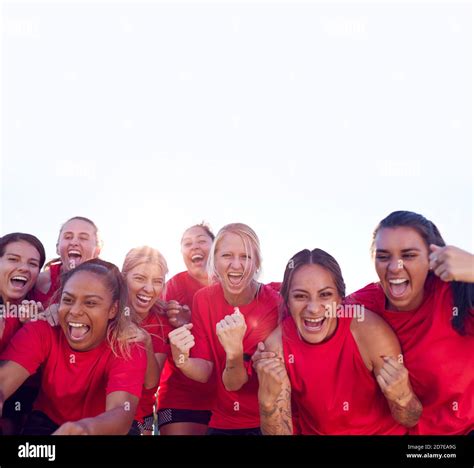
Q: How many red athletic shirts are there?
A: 8